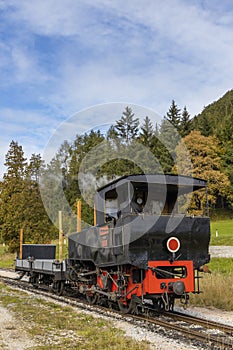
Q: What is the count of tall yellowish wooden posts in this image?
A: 4